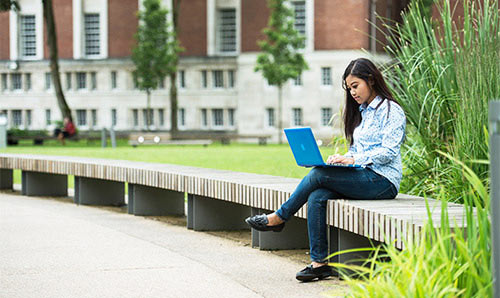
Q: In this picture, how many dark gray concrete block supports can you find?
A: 7